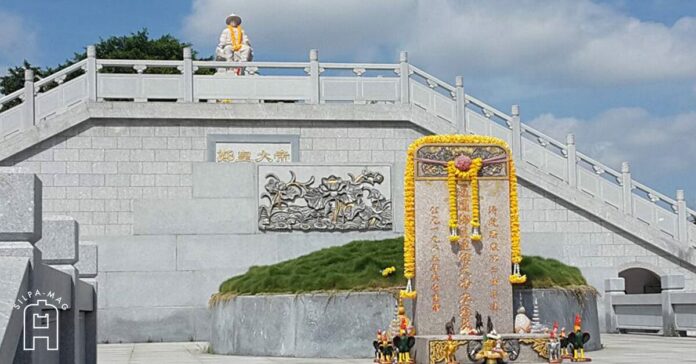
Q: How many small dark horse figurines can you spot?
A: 3